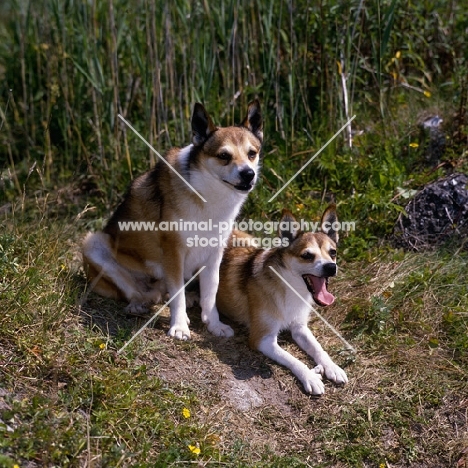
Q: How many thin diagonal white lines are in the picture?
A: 4